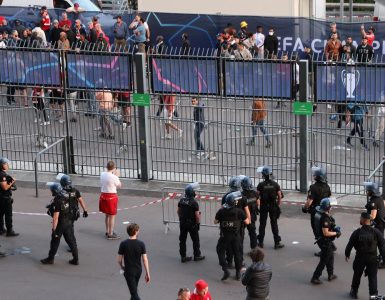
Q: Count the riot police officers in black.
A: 12